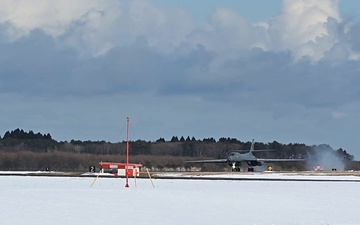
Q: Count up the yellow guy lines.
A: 3